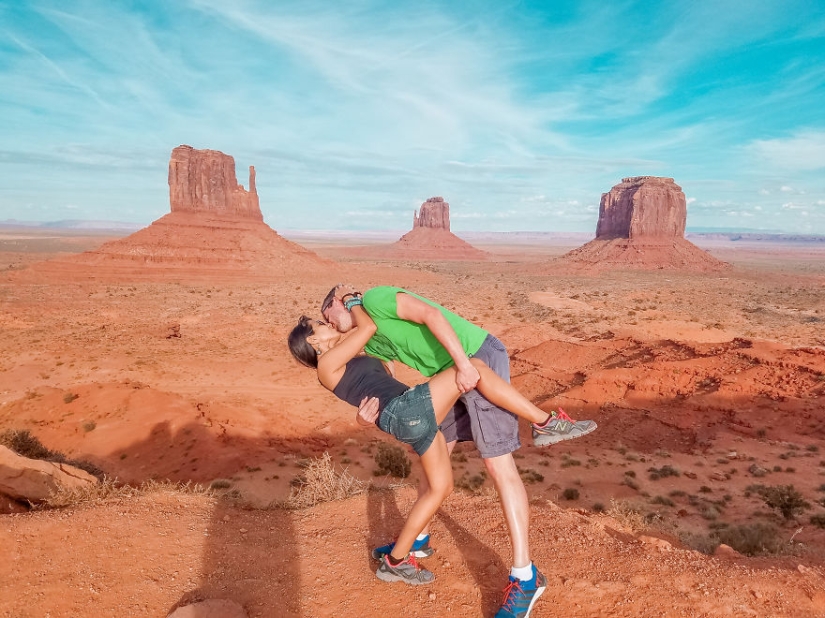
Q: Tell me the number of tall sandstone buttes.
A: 3